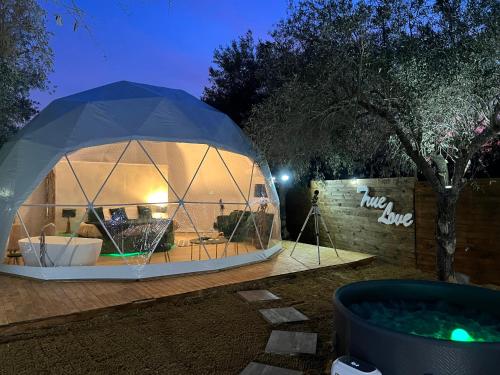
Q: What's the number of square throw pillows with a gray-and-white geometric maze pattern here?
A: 0